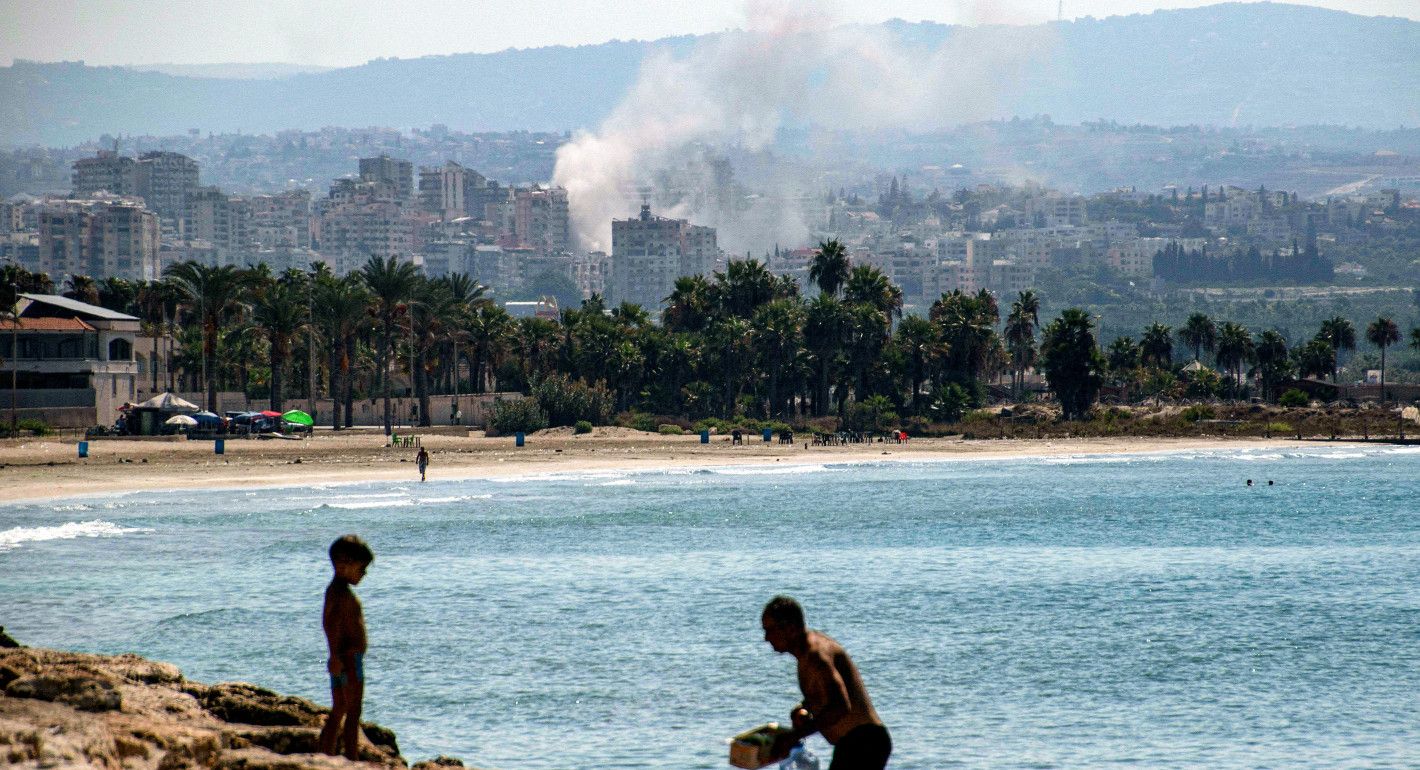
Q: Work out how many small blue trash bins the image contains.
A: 5